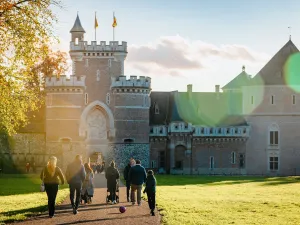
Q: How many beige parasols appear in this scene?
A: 0